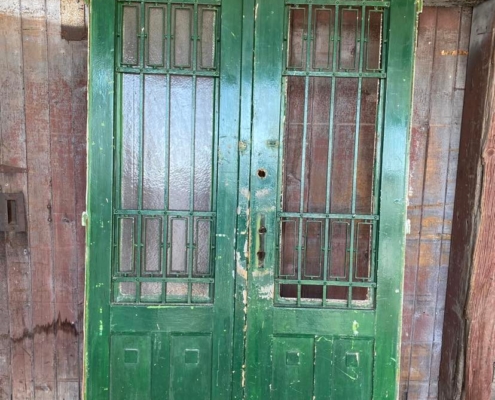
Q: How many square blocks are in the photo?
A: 4